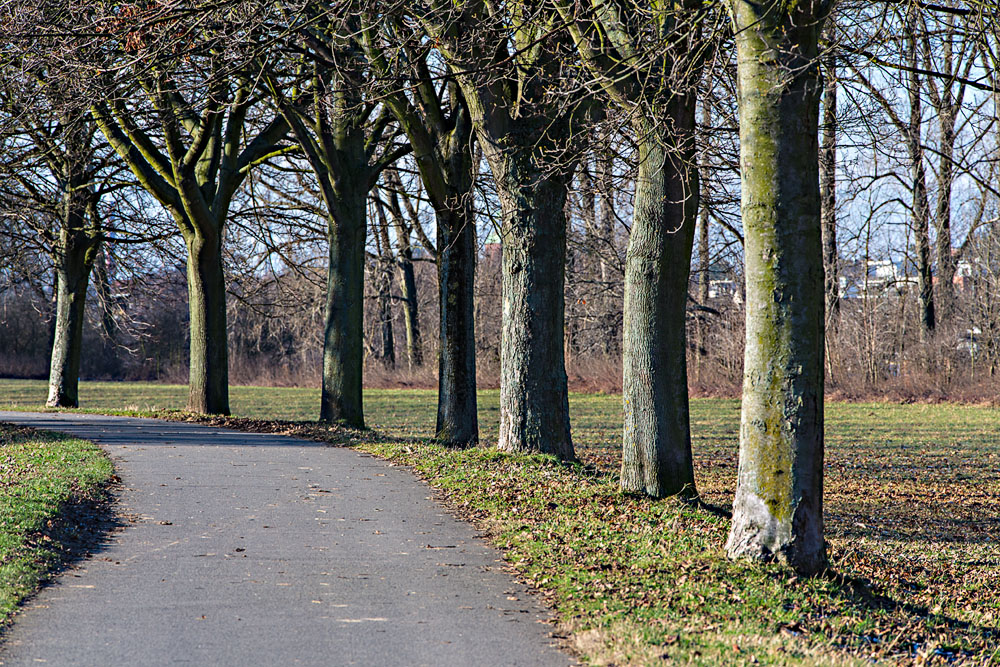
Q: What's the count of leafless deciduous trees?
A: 7